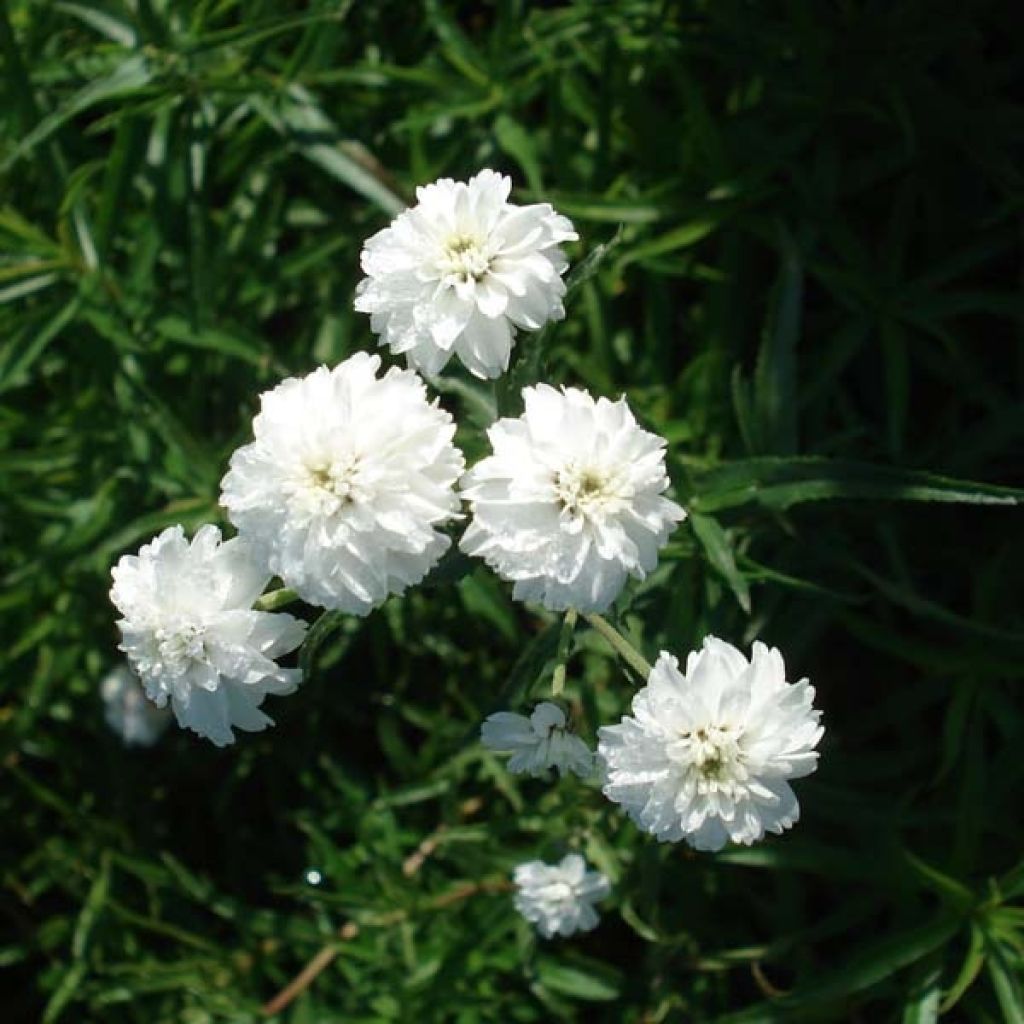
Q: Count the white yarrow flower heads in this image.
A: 8